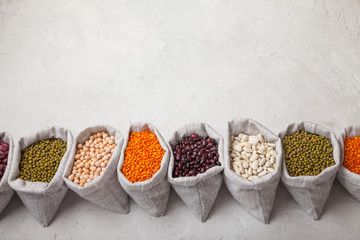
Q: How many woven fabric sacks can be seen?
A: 8